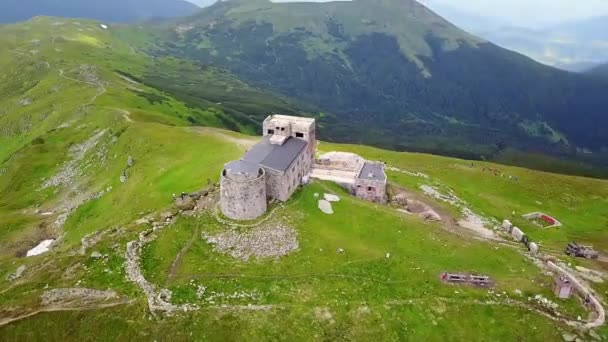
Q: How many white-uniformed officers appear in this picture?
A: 0